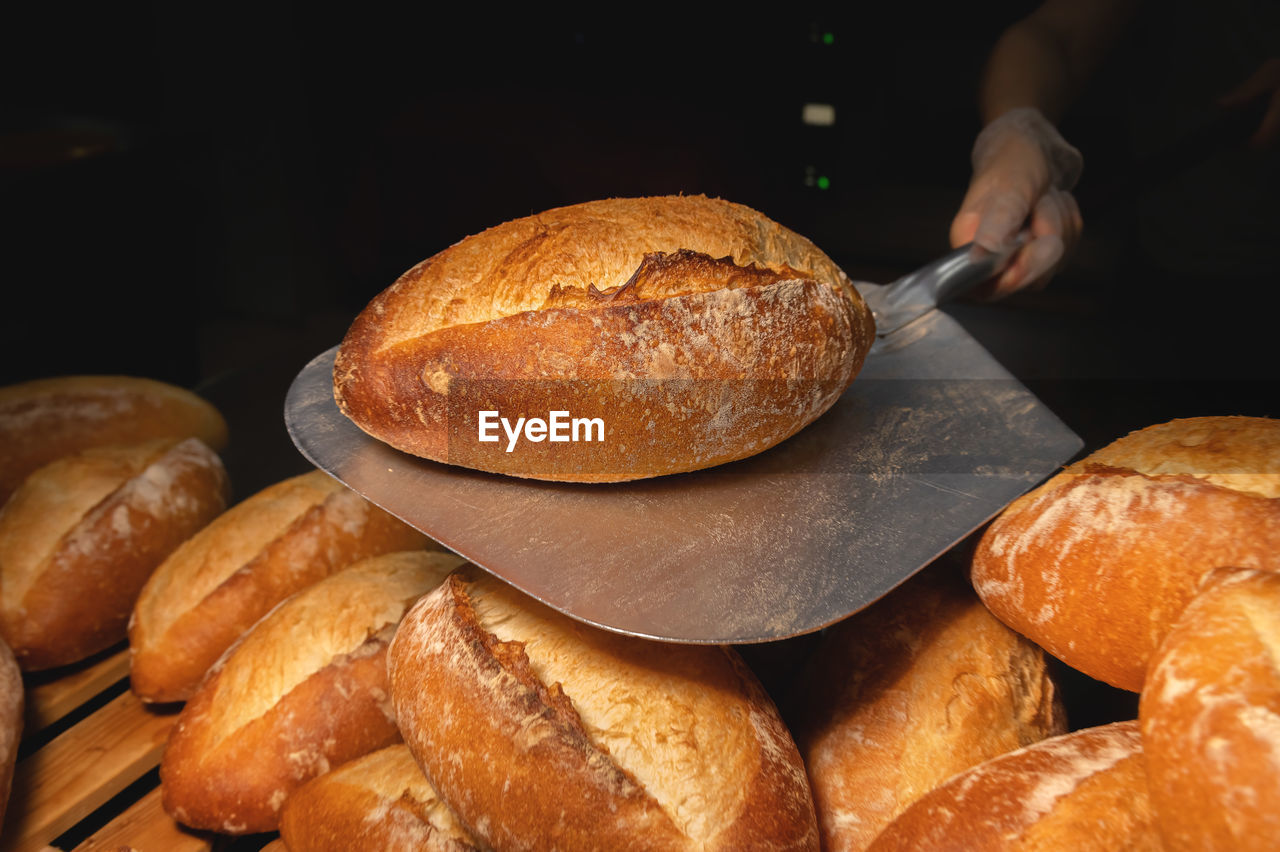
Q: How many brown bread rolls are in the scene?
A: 12